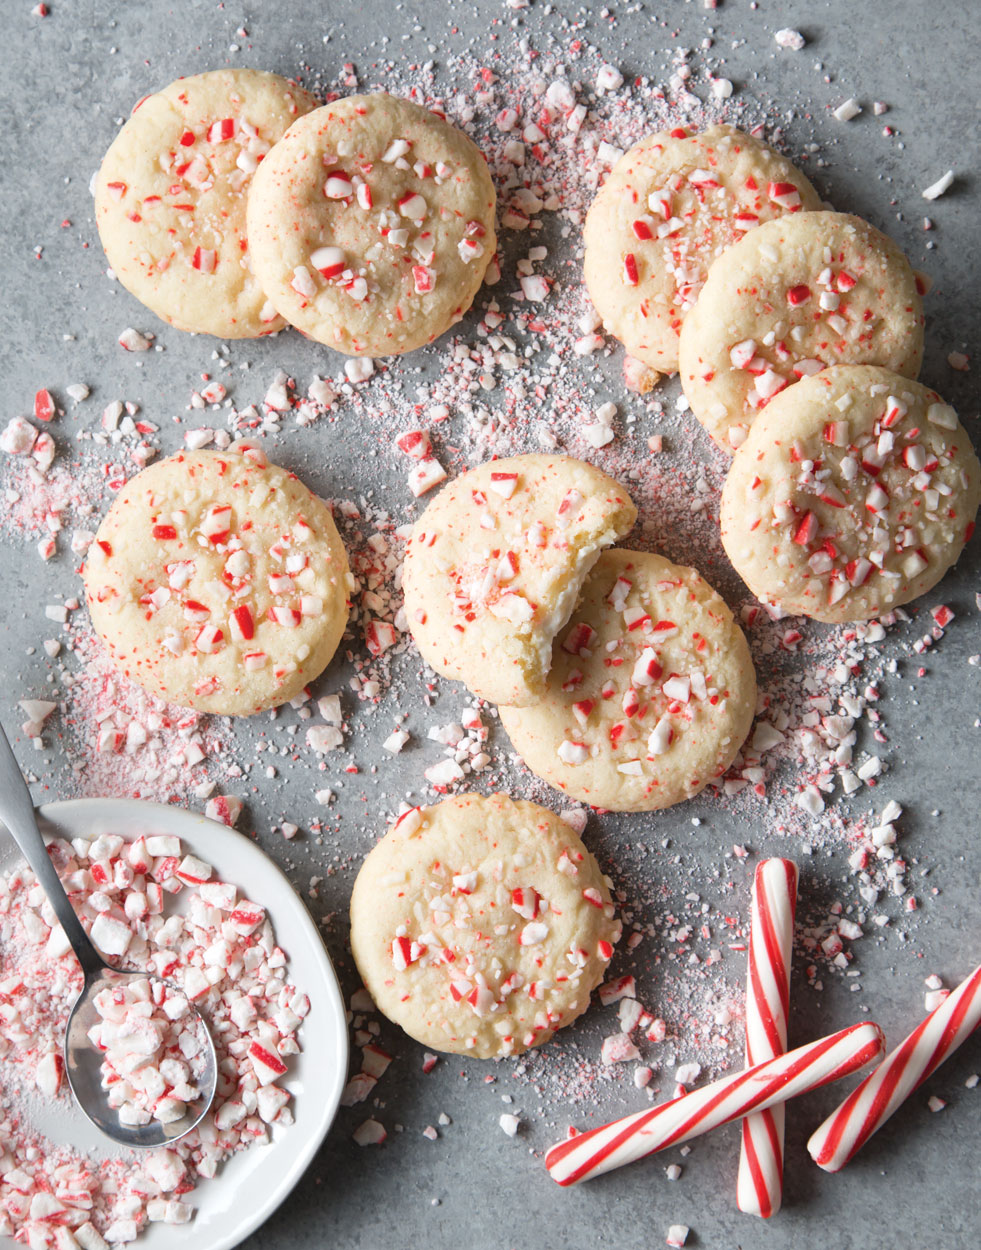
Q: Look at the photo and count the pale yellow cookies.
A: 9